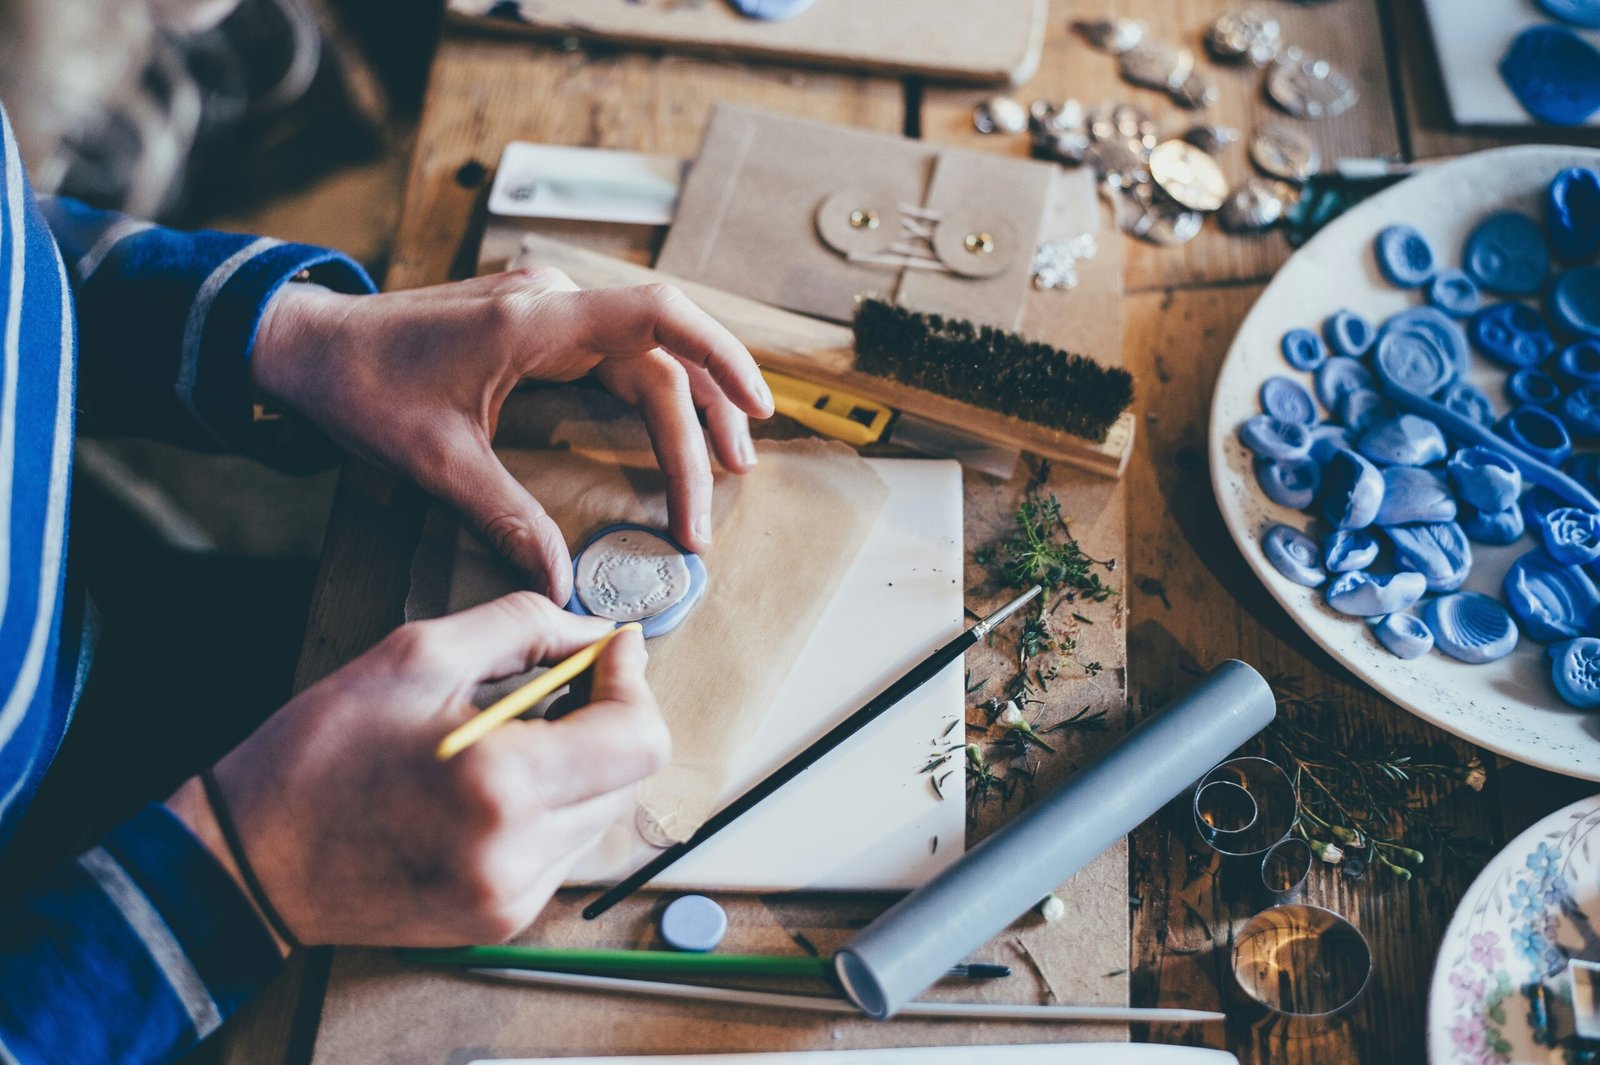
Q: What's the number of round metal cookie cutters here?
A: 4